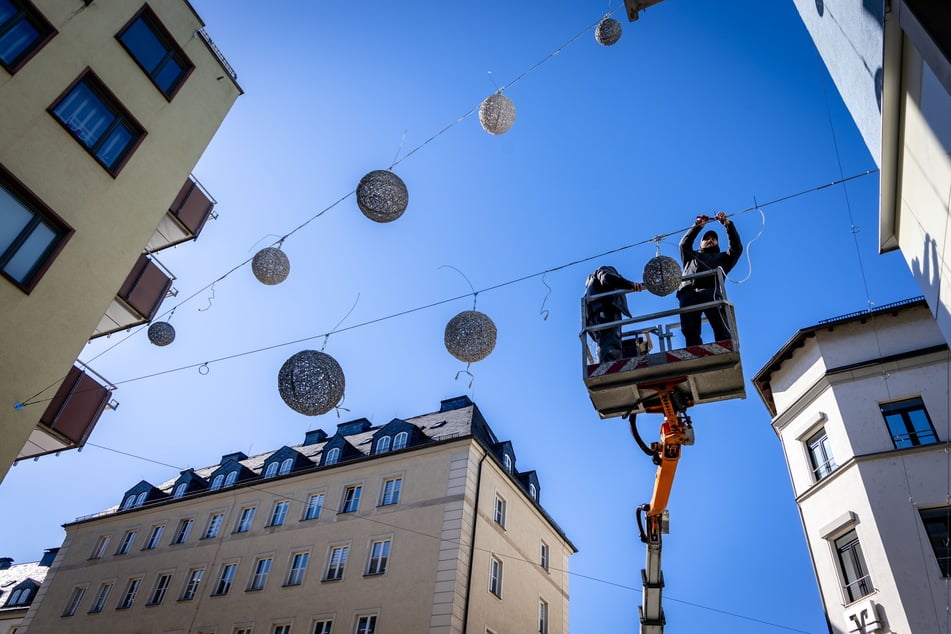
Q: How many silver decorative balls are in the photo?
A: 8